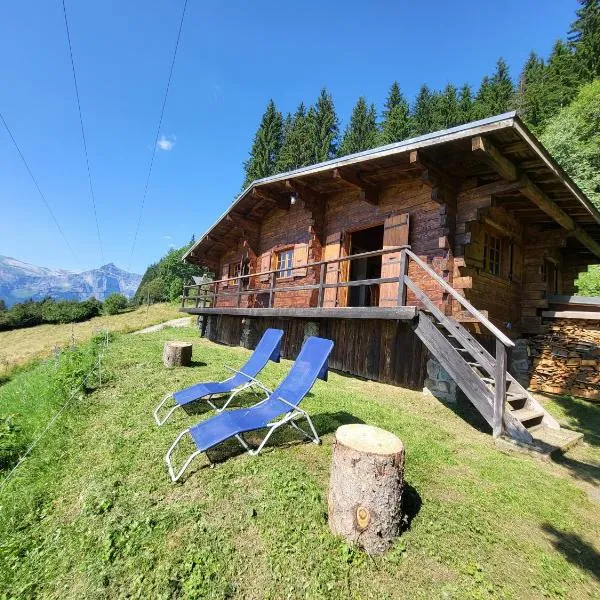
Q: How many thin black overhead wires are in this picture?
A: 3